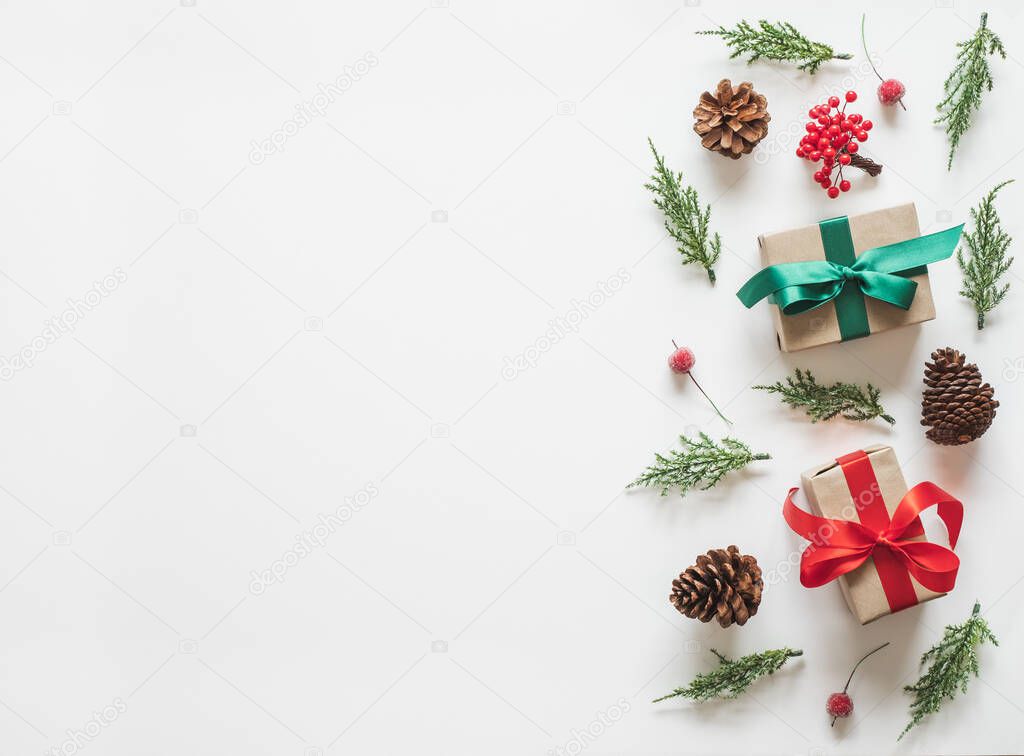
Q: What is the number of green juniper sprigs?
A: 8